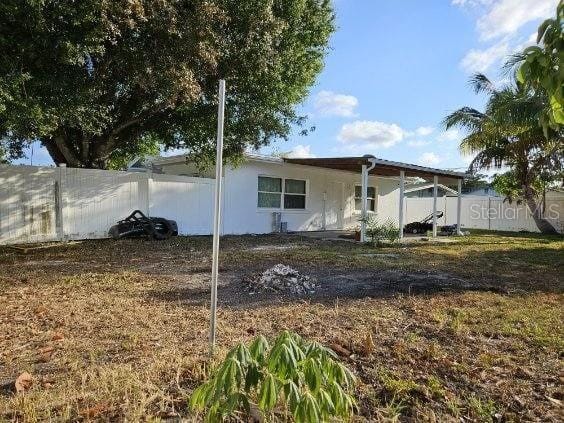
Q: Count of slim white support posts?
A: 4